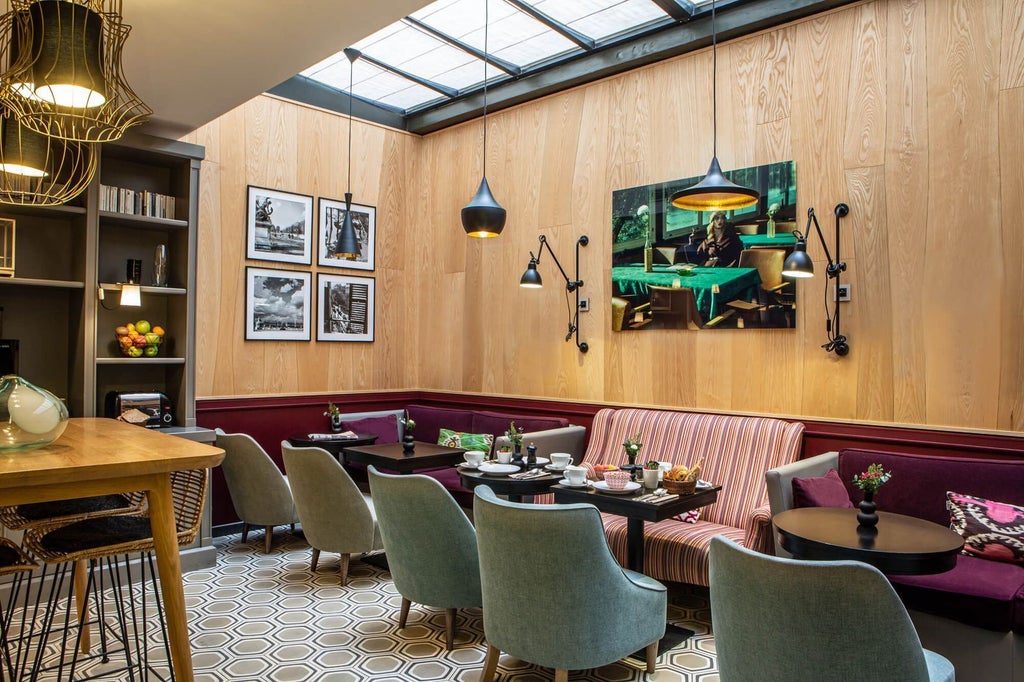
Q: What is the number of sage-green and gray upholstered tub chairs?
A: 5